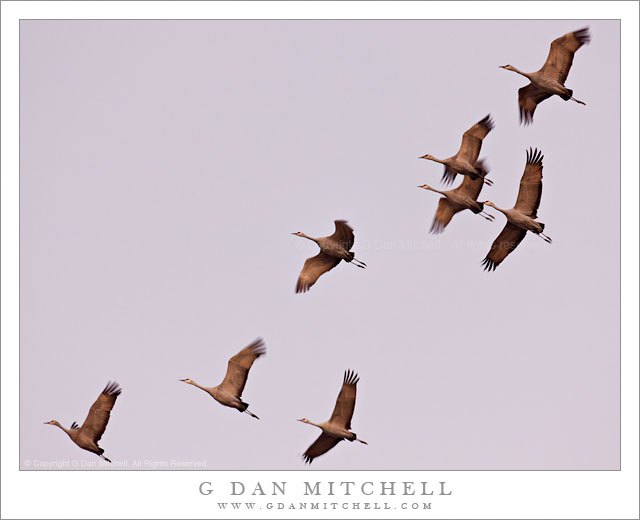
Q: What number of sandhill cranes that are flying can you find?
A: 8